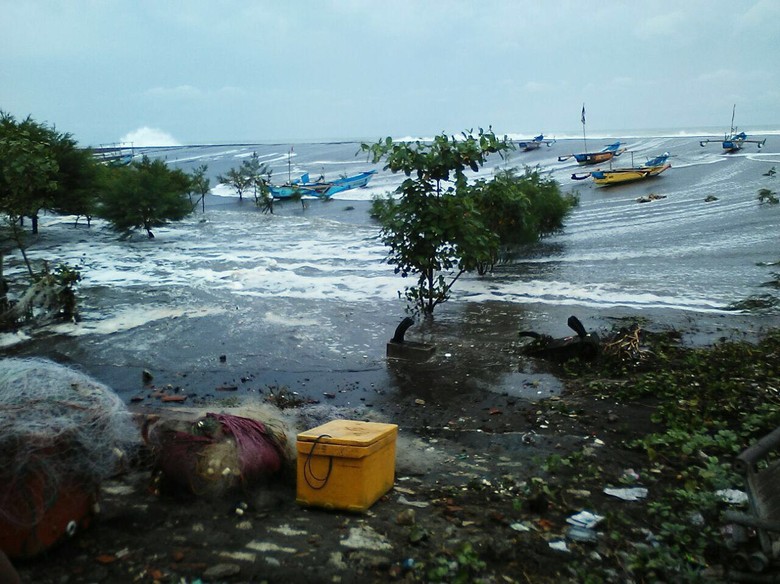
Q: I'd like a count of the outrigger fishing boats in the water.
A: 6